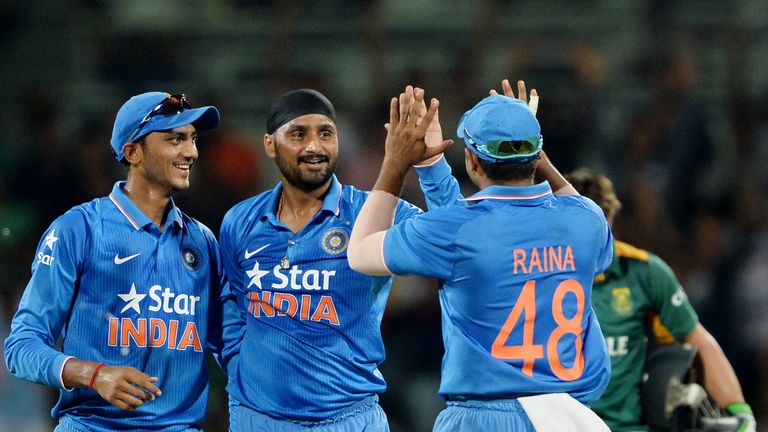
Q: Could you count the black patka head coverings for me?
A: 1